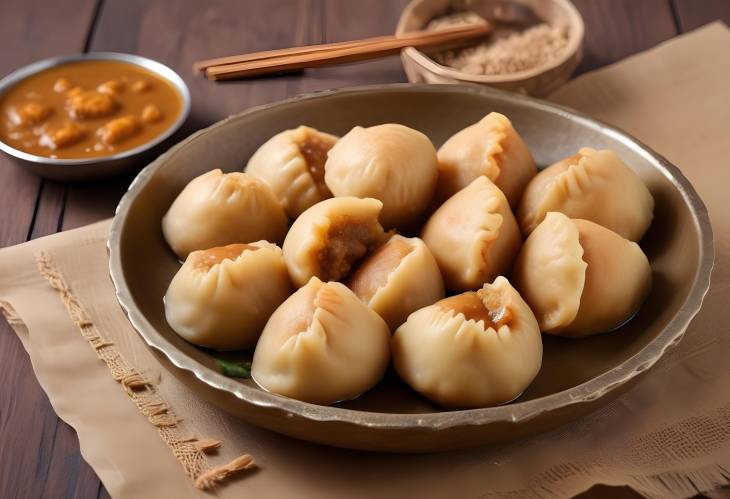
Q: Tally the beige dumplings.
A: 12